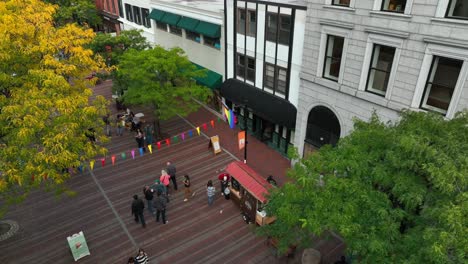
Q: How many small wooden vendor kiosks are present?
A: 1